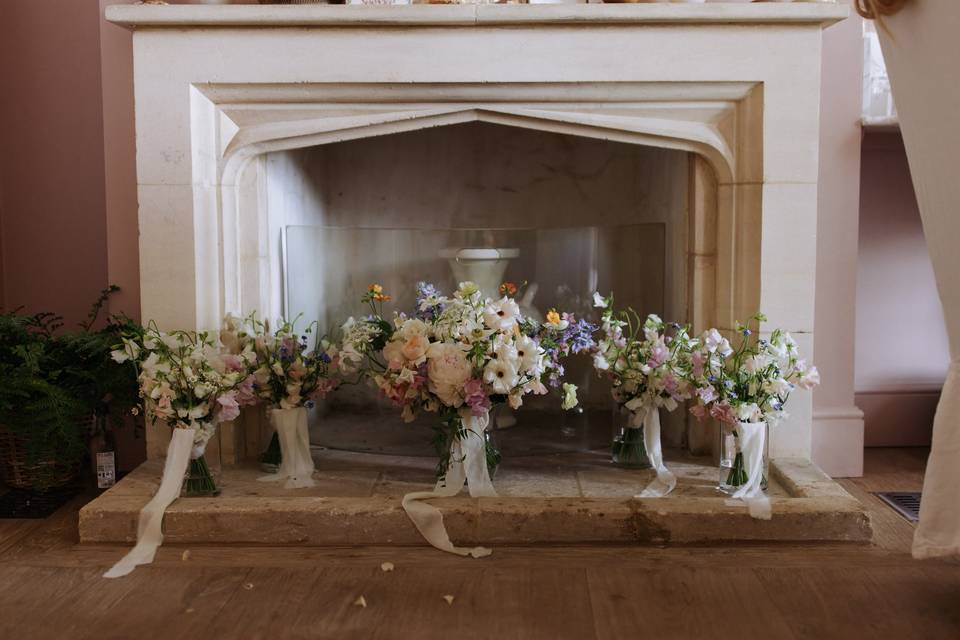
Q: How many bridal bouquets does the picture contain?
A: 5